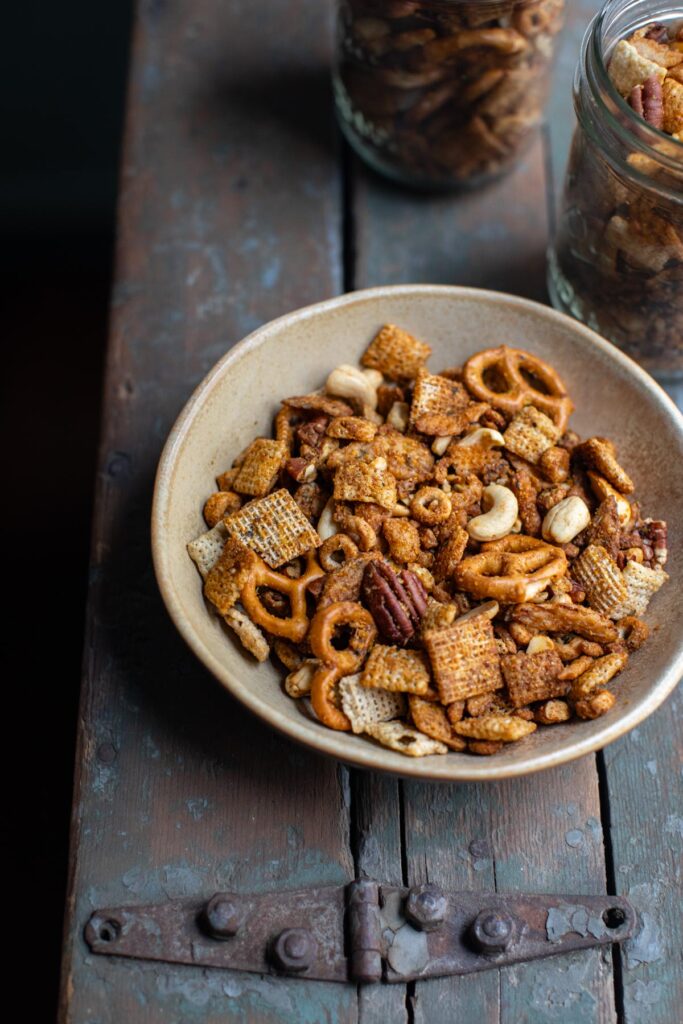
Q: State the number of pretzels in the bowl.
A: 4